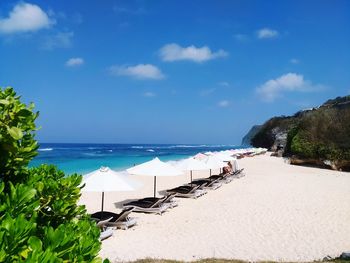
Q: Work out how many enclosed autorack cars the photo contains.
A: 0